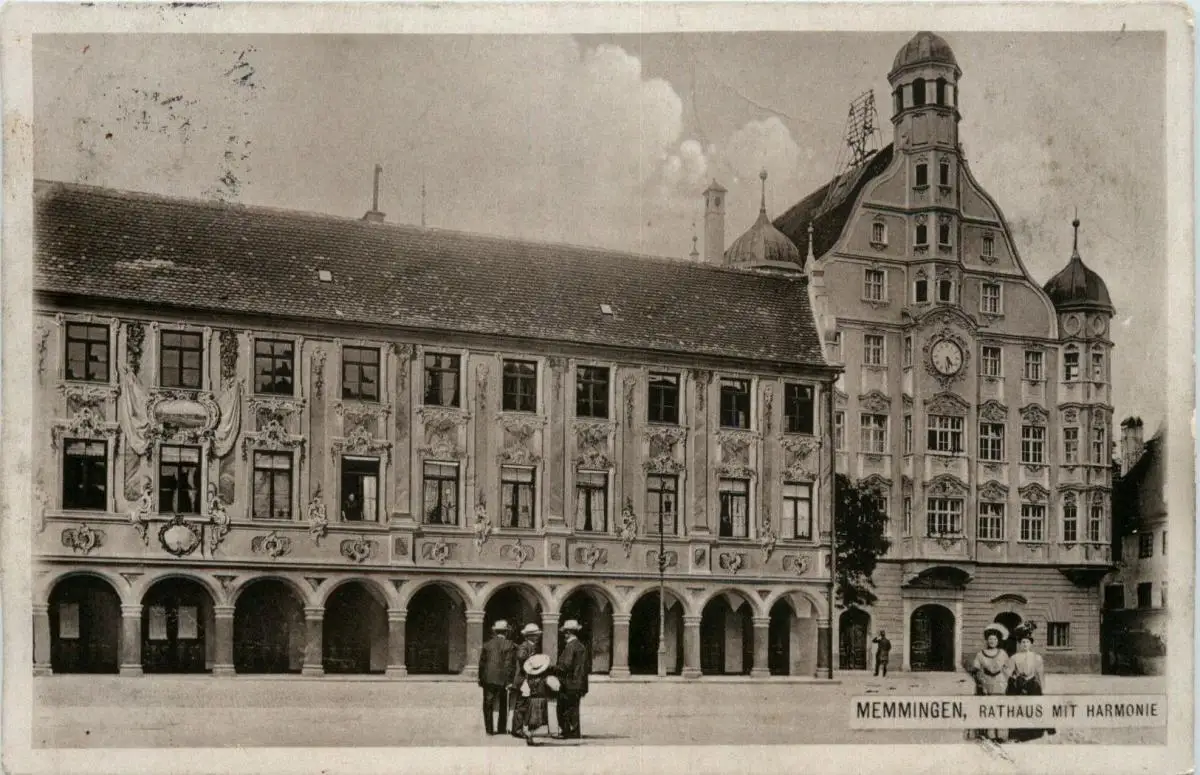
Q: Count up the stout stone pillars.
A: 11